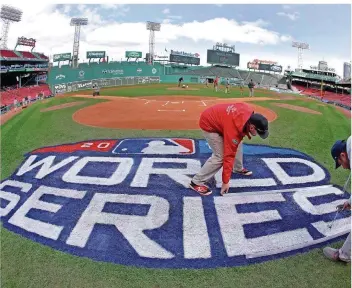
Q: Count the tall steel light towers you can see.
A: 4